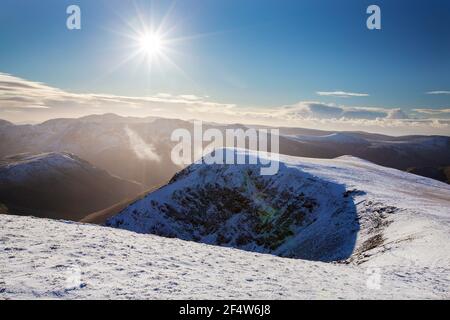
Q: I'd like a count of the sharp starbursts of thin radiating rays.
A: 1